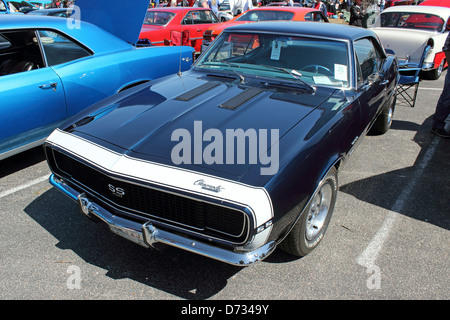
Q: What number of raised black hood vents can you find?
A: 2